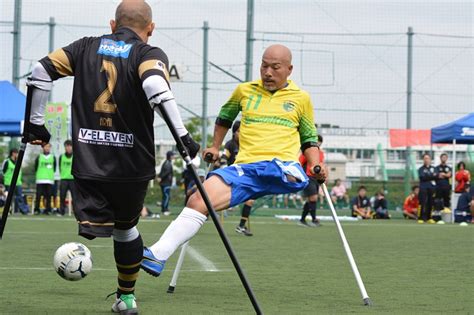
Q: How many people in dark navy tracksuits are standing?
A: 2